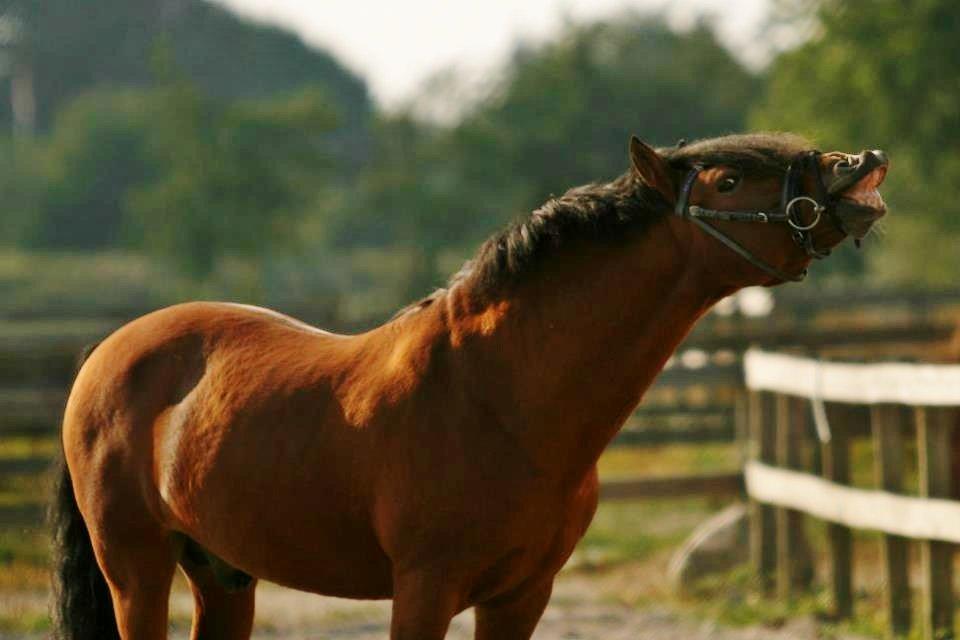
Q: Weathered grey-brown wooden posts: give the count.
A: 5